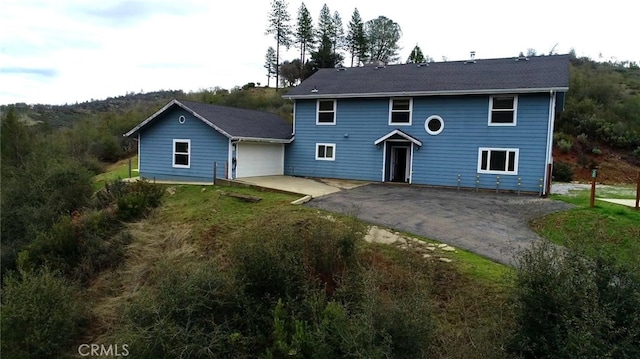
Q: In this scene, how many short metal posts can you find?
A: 5